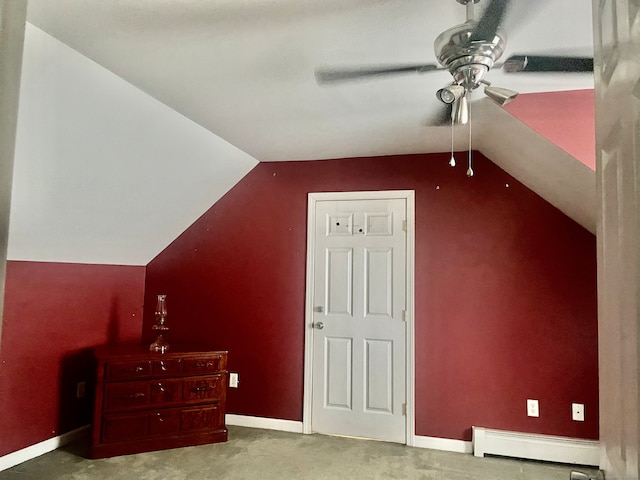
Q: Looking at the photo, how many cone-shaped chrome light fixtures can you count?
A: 3